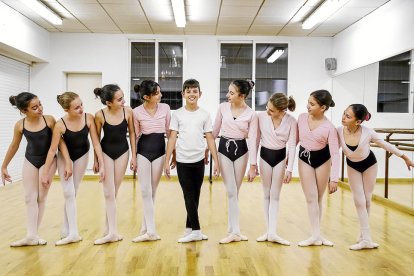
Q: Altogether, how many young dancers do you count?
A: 9